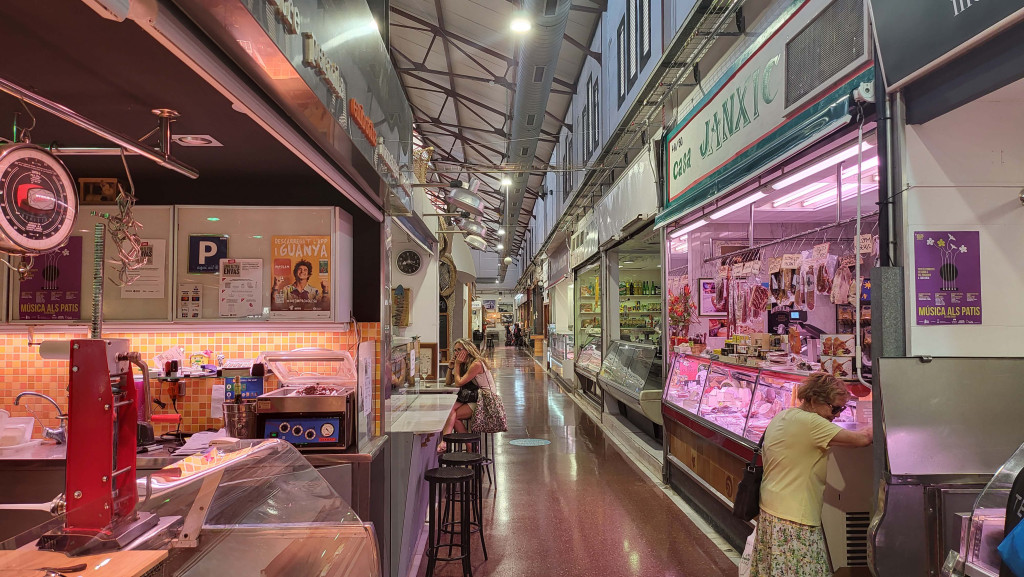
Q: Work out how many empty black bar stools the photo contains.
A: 3